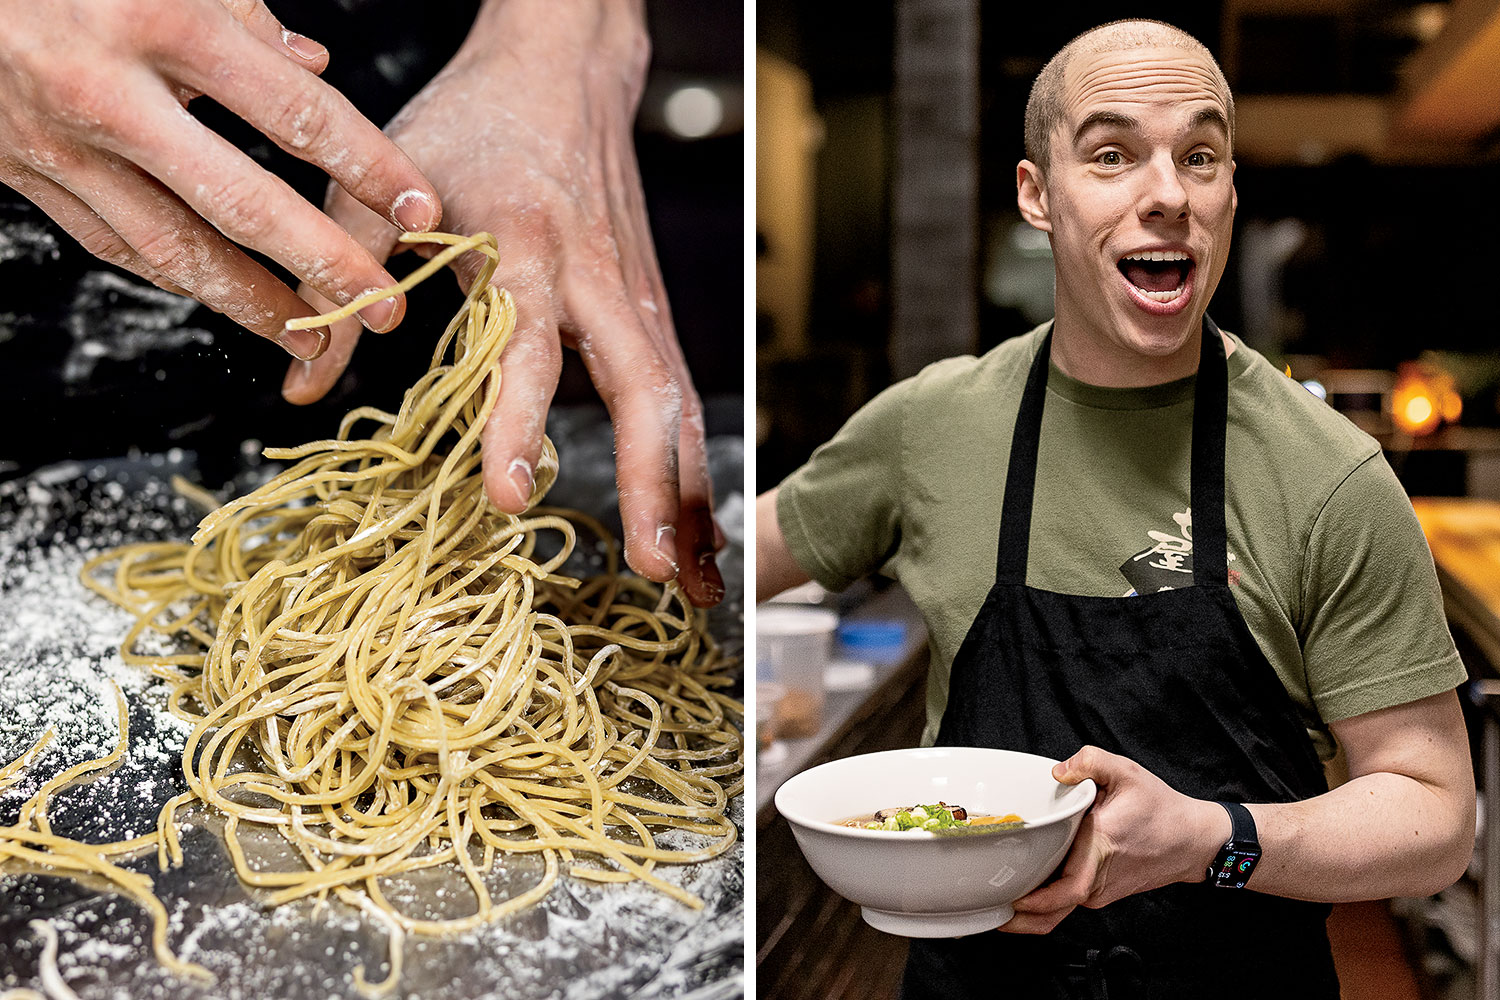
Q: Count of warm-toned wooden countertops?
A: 1